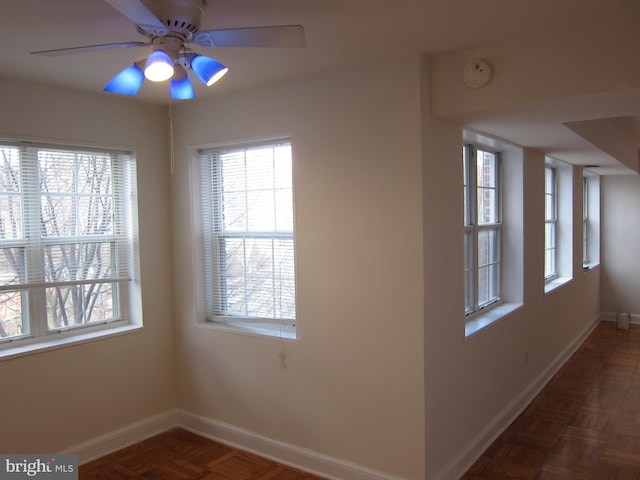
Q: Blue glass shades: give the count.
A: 4